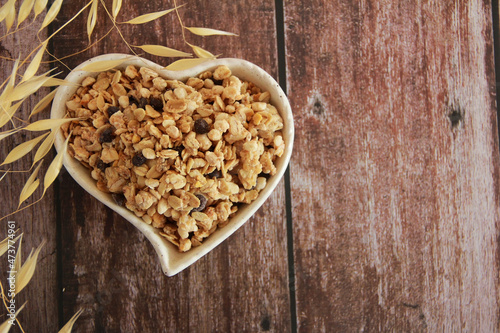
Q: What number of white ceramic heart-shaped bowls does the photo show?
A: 1